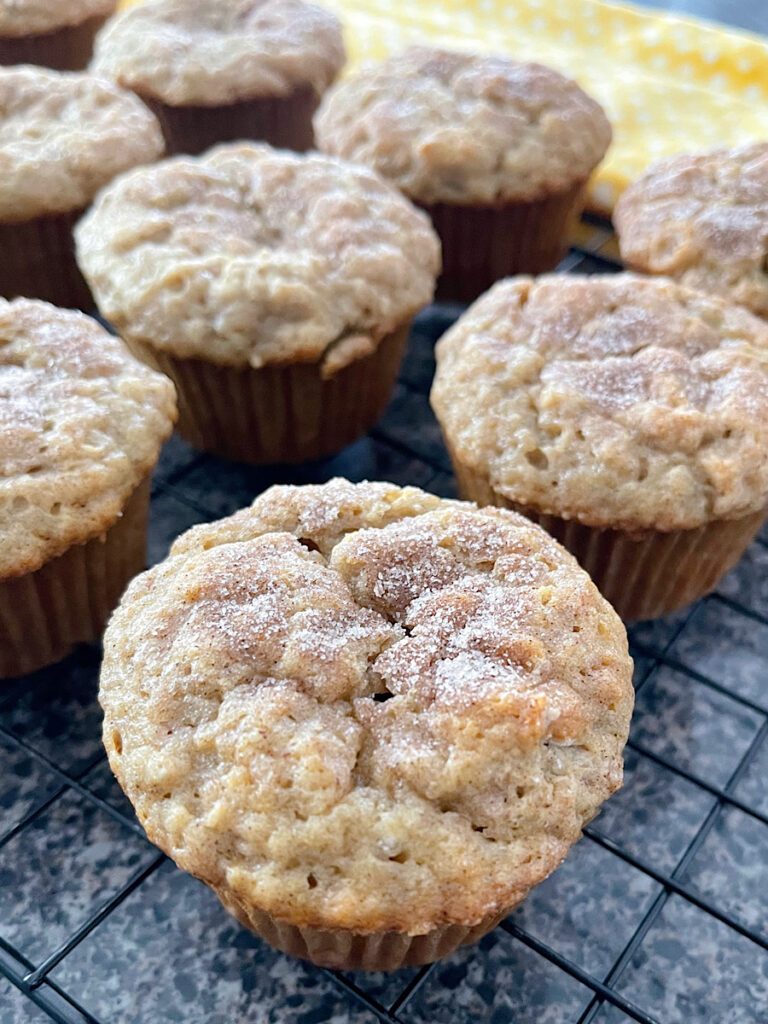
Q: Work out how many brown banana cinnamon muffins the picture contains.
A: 9